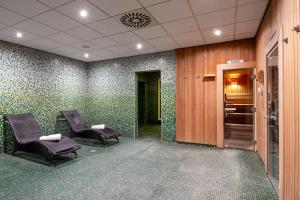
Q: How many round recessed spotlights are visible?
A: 5